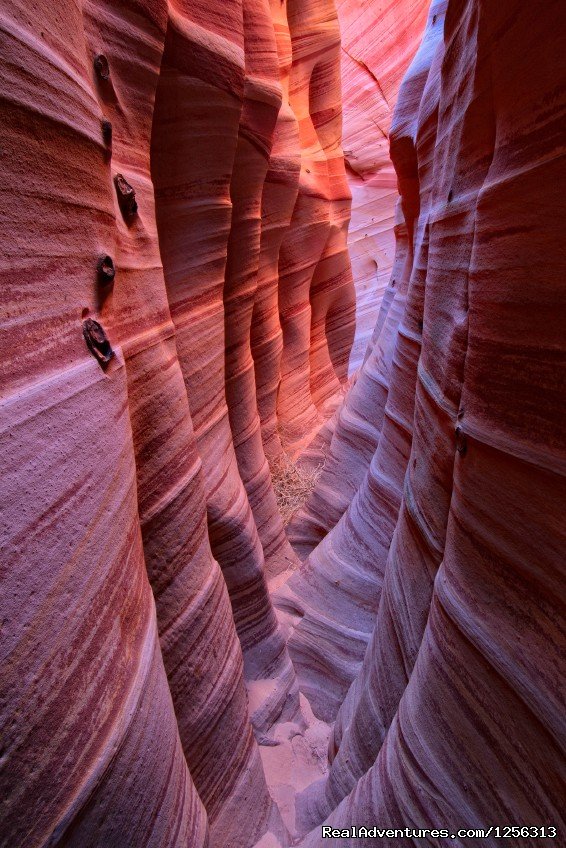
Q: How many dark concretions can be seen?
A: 5